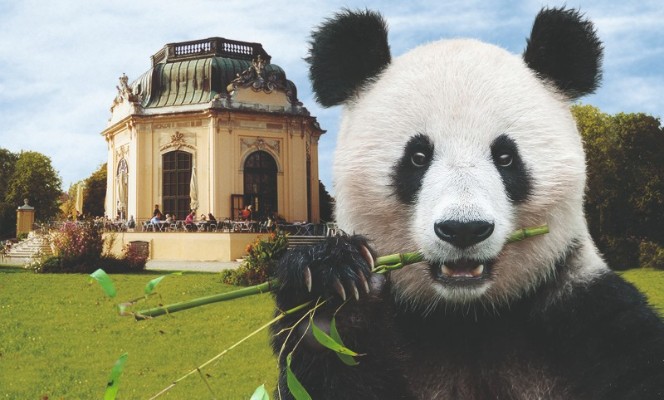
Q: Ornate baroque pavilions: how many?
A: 1